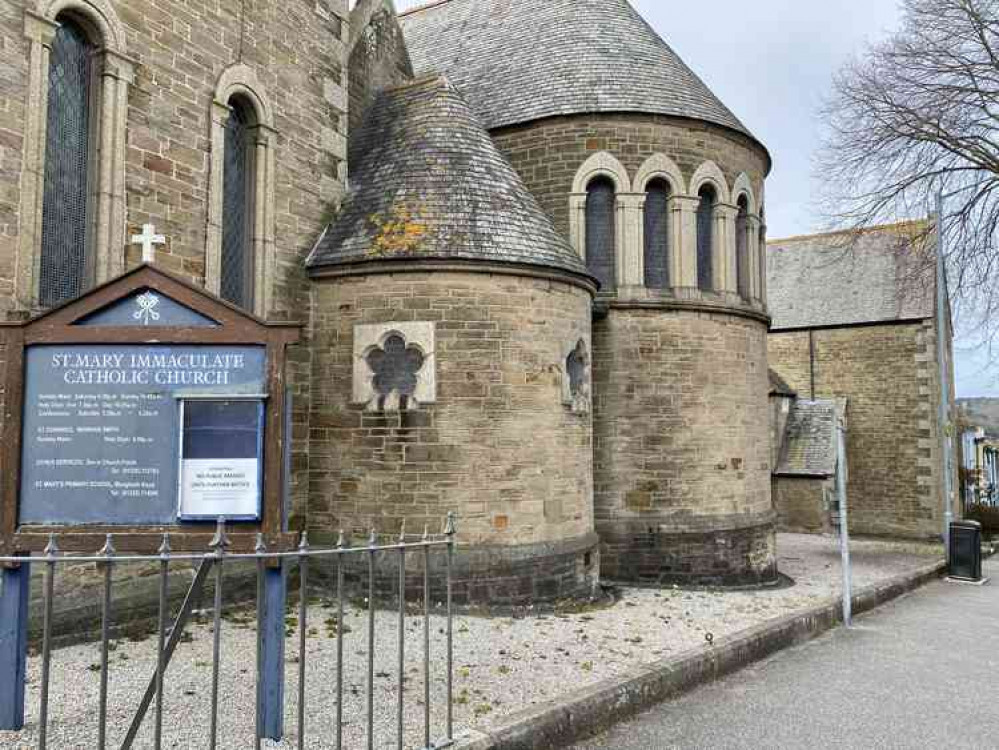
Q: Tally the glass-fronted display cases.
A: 1